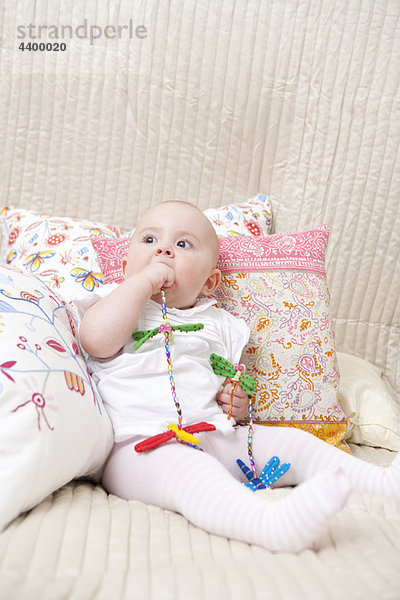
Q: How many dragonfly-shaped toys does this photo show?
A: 4